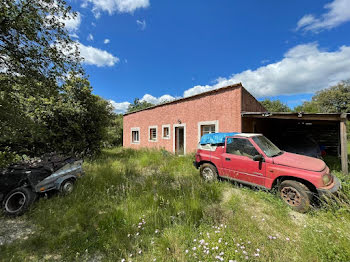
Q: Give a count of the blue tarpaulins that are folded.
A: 1